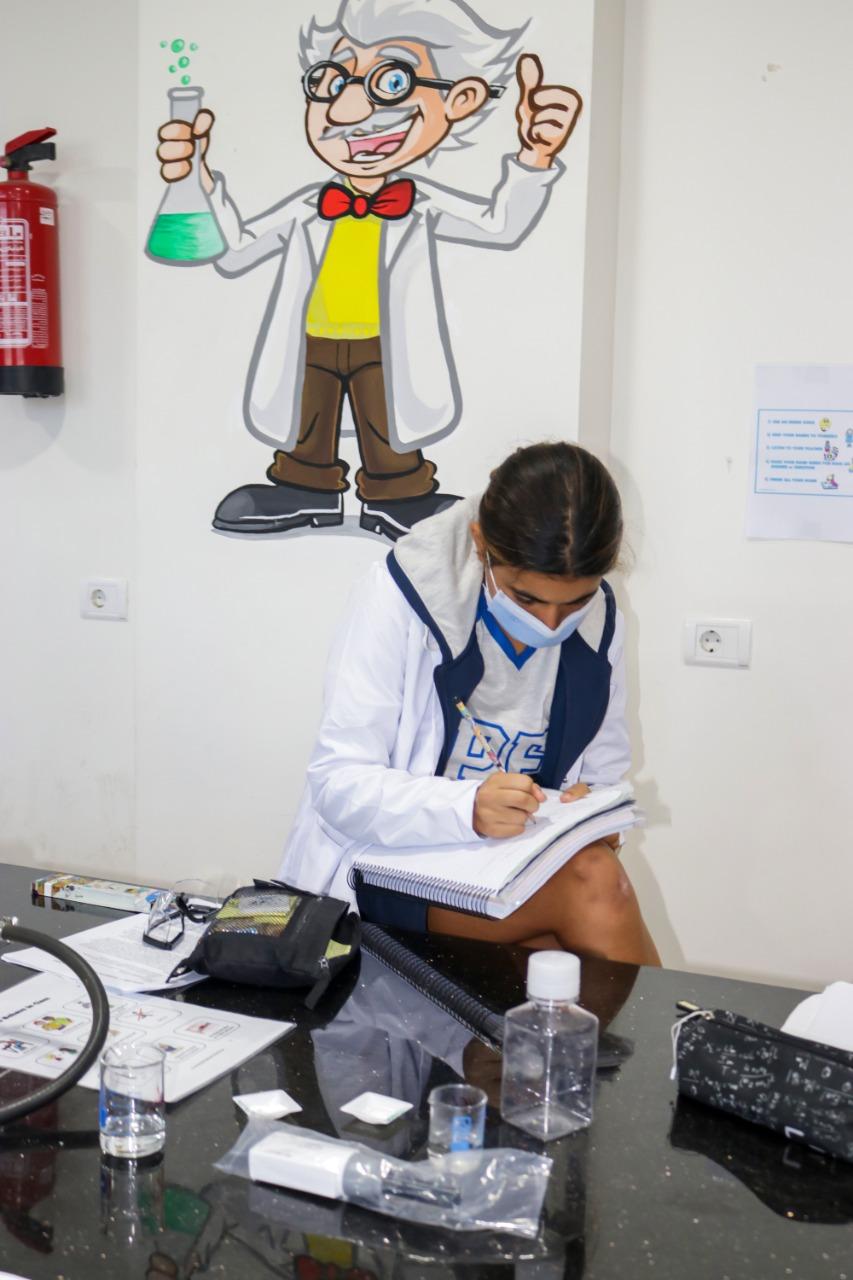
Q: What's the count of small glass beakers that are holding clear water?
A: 2